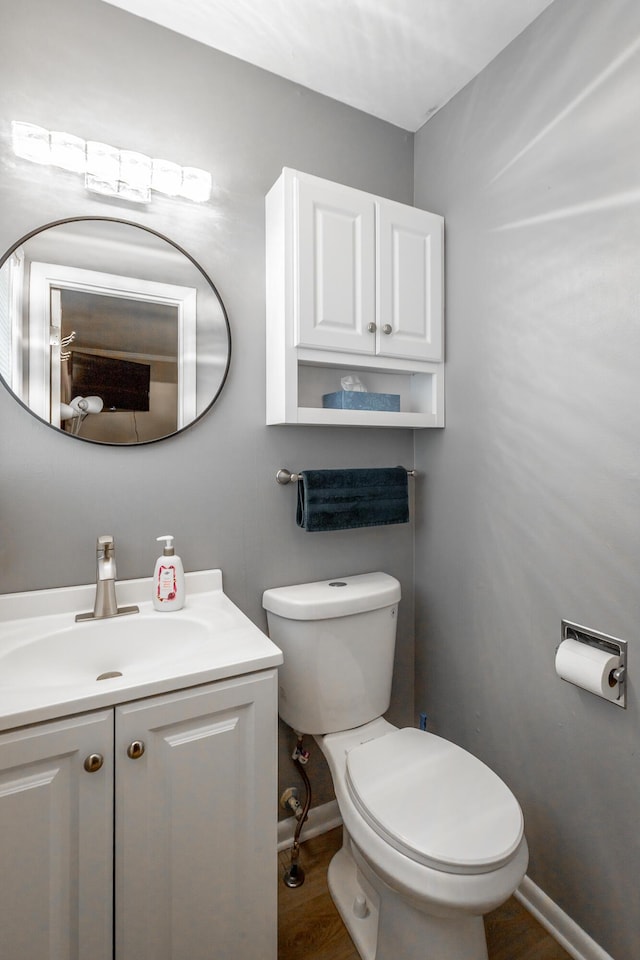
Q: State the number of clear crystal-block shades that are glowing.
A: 6